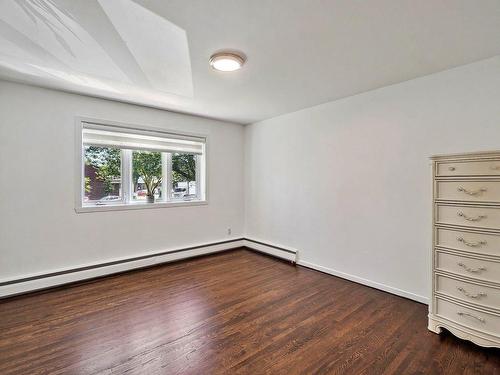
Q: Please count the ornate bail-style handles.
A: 6